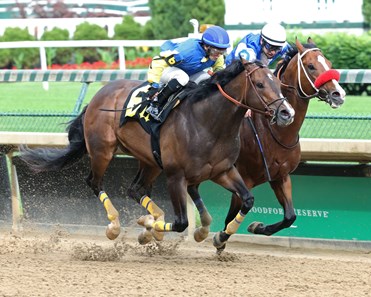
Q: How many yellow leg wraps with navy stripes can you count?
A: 4